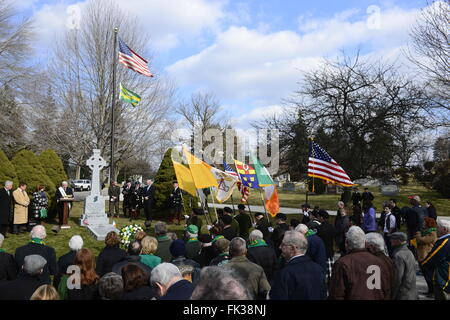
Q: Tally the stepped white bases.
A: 1